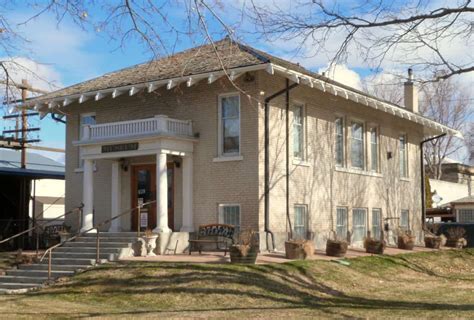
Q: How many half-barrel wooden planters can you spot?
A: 7